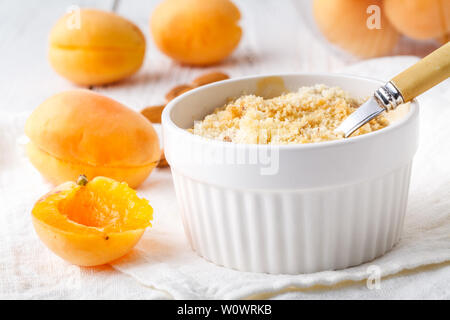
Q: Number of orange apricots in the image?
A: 6